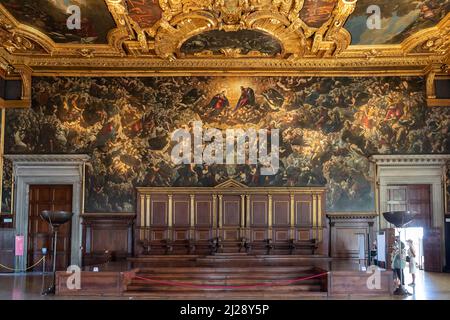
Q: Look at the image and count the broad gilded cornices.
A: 1